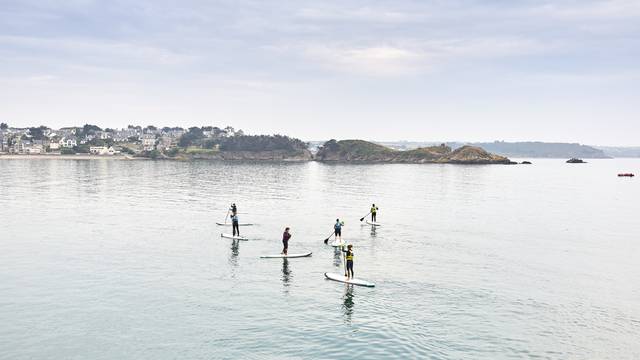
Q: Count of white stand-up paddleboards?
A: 6